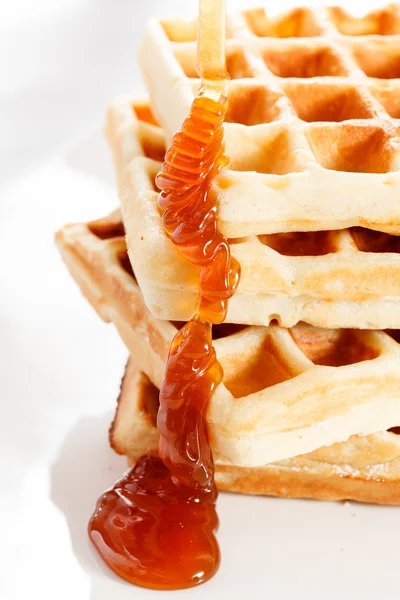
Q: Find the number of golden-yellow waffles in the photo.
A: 4